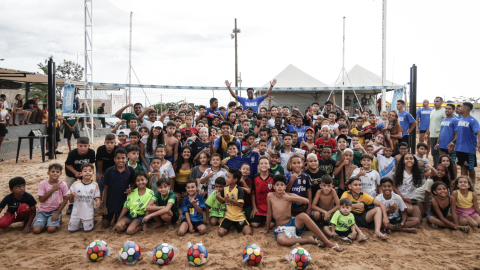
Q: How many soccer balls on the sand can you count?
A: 6